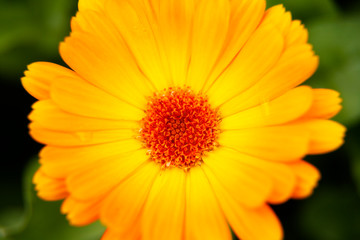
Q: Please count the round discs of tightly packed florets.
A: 1